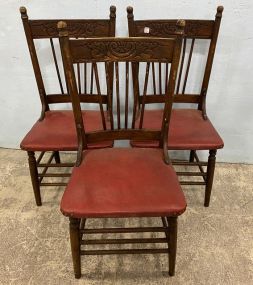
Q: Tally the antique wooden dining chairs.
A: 3